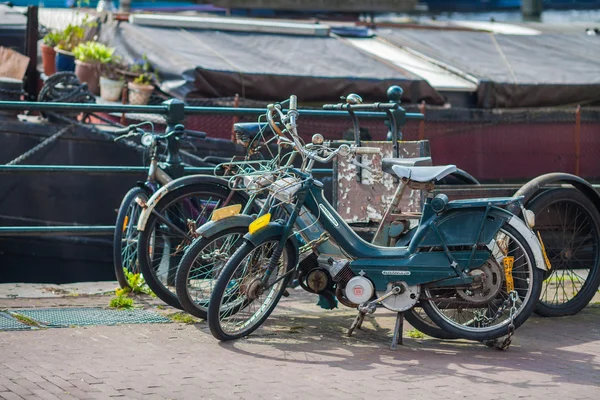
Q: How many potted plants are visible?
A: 5